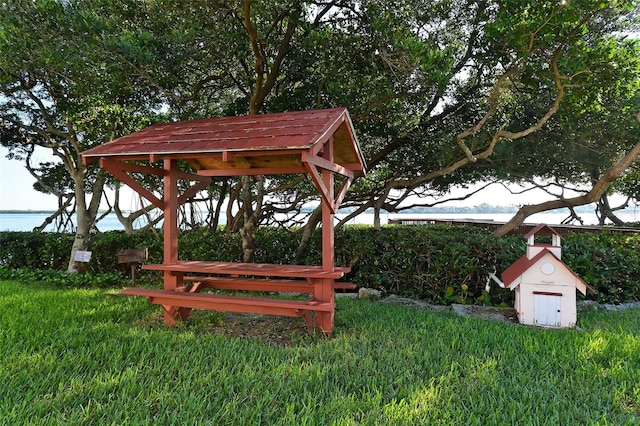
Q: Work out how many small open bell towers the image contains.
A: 1